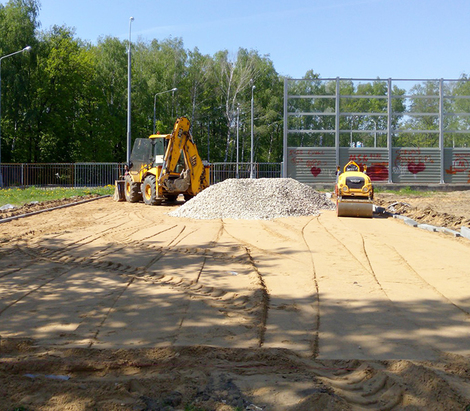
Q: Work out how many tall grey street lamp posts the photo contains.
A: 5